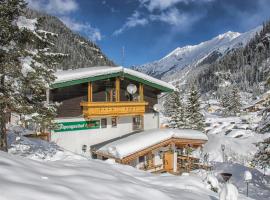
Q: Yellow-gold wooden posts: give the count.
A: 3